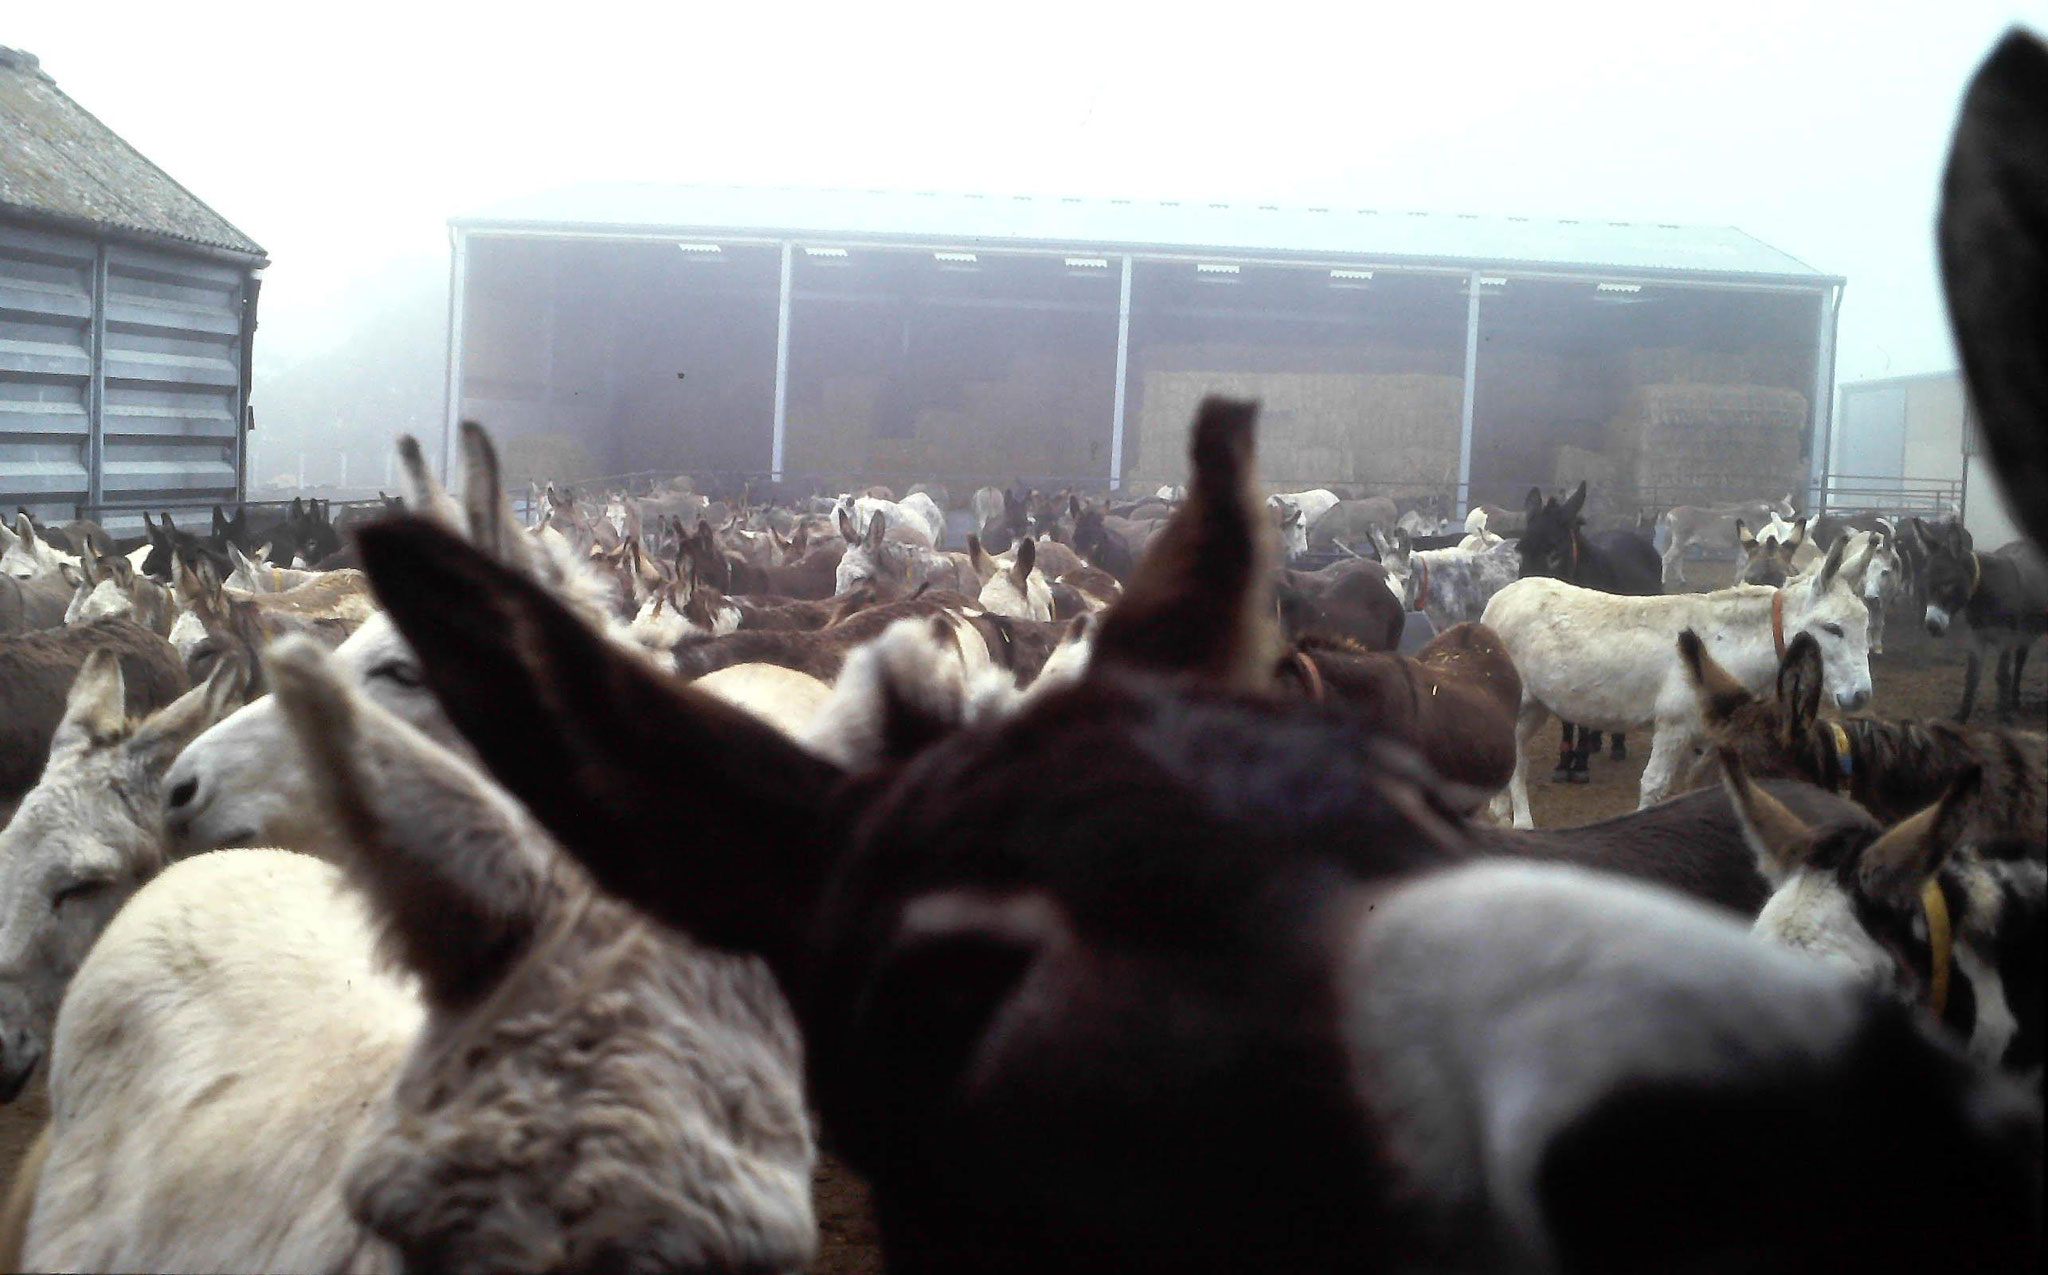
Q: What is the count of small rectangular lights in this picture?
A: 8